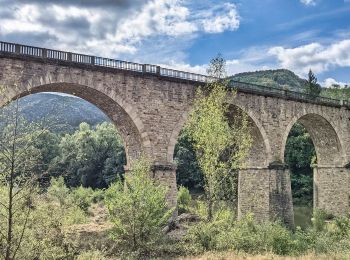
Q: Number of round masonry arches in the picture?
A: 3